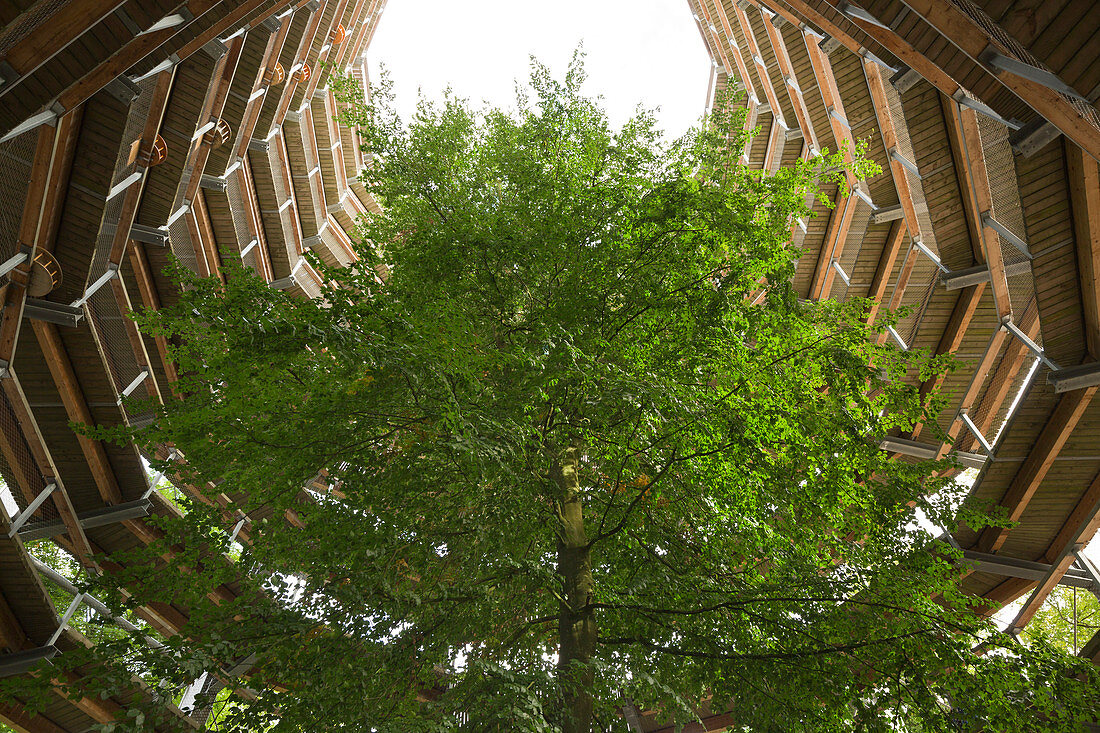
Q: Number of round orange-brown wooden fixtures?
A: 6